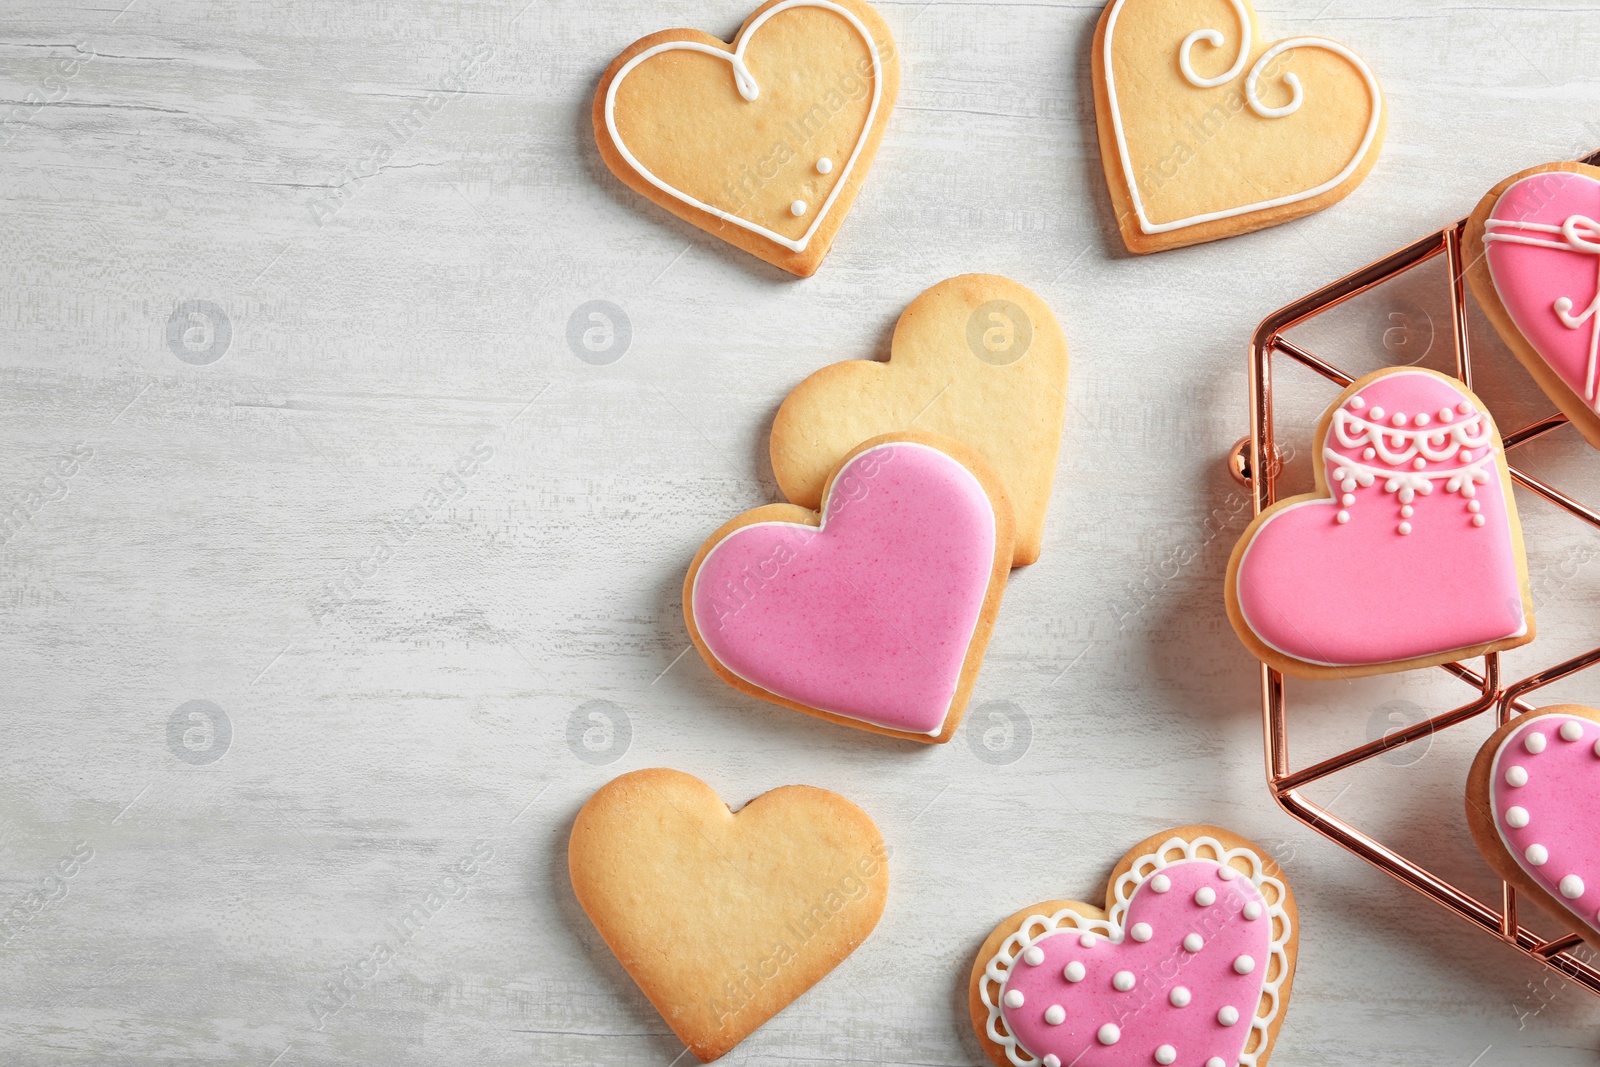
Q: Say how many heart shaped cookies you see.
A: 9